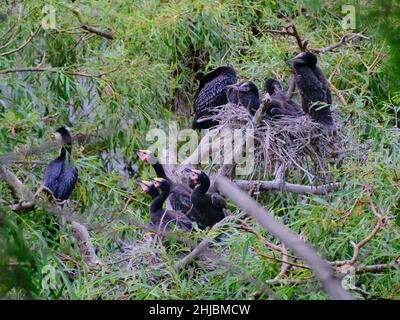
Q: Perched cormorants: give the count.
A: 9